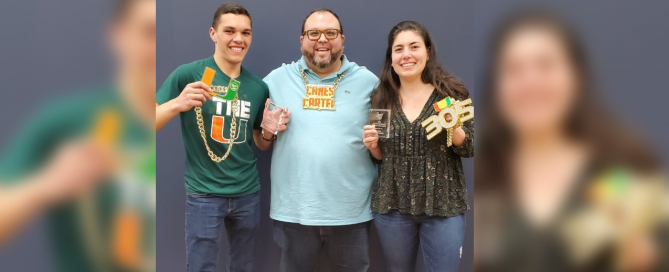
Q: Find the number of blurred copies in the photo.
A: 2